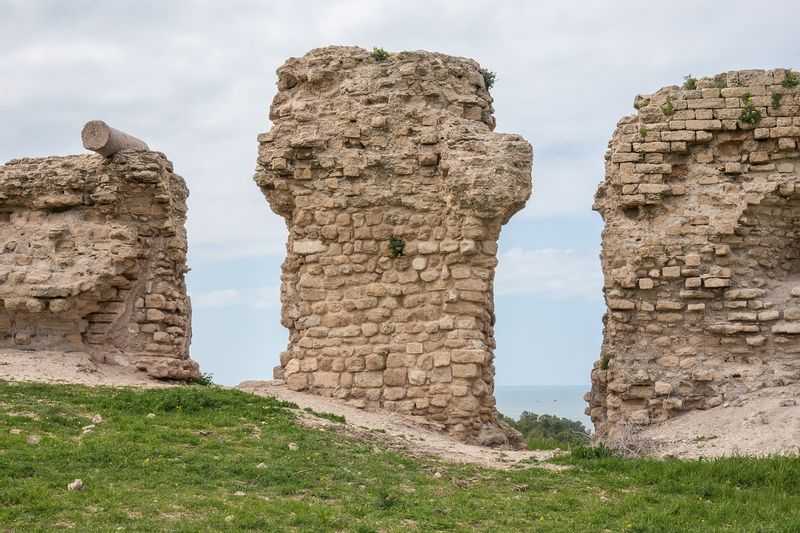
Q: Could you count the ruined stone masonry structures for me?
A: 3